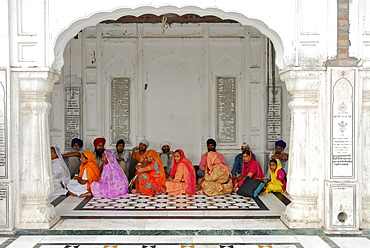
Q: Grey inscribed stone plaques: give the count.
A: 4